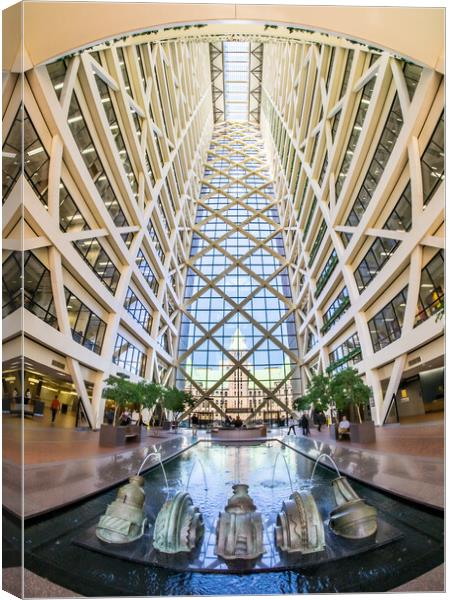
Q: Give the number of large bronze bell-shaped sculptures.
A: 5